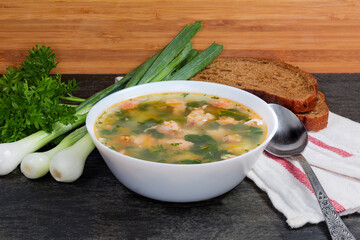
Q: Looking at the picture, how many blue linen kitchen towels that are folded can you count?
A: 0